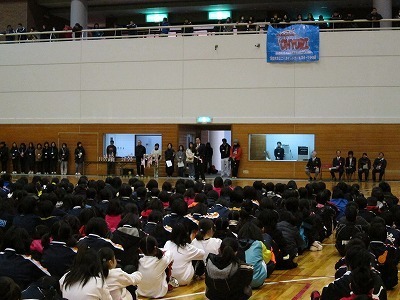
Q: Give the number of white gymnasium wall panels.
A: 12